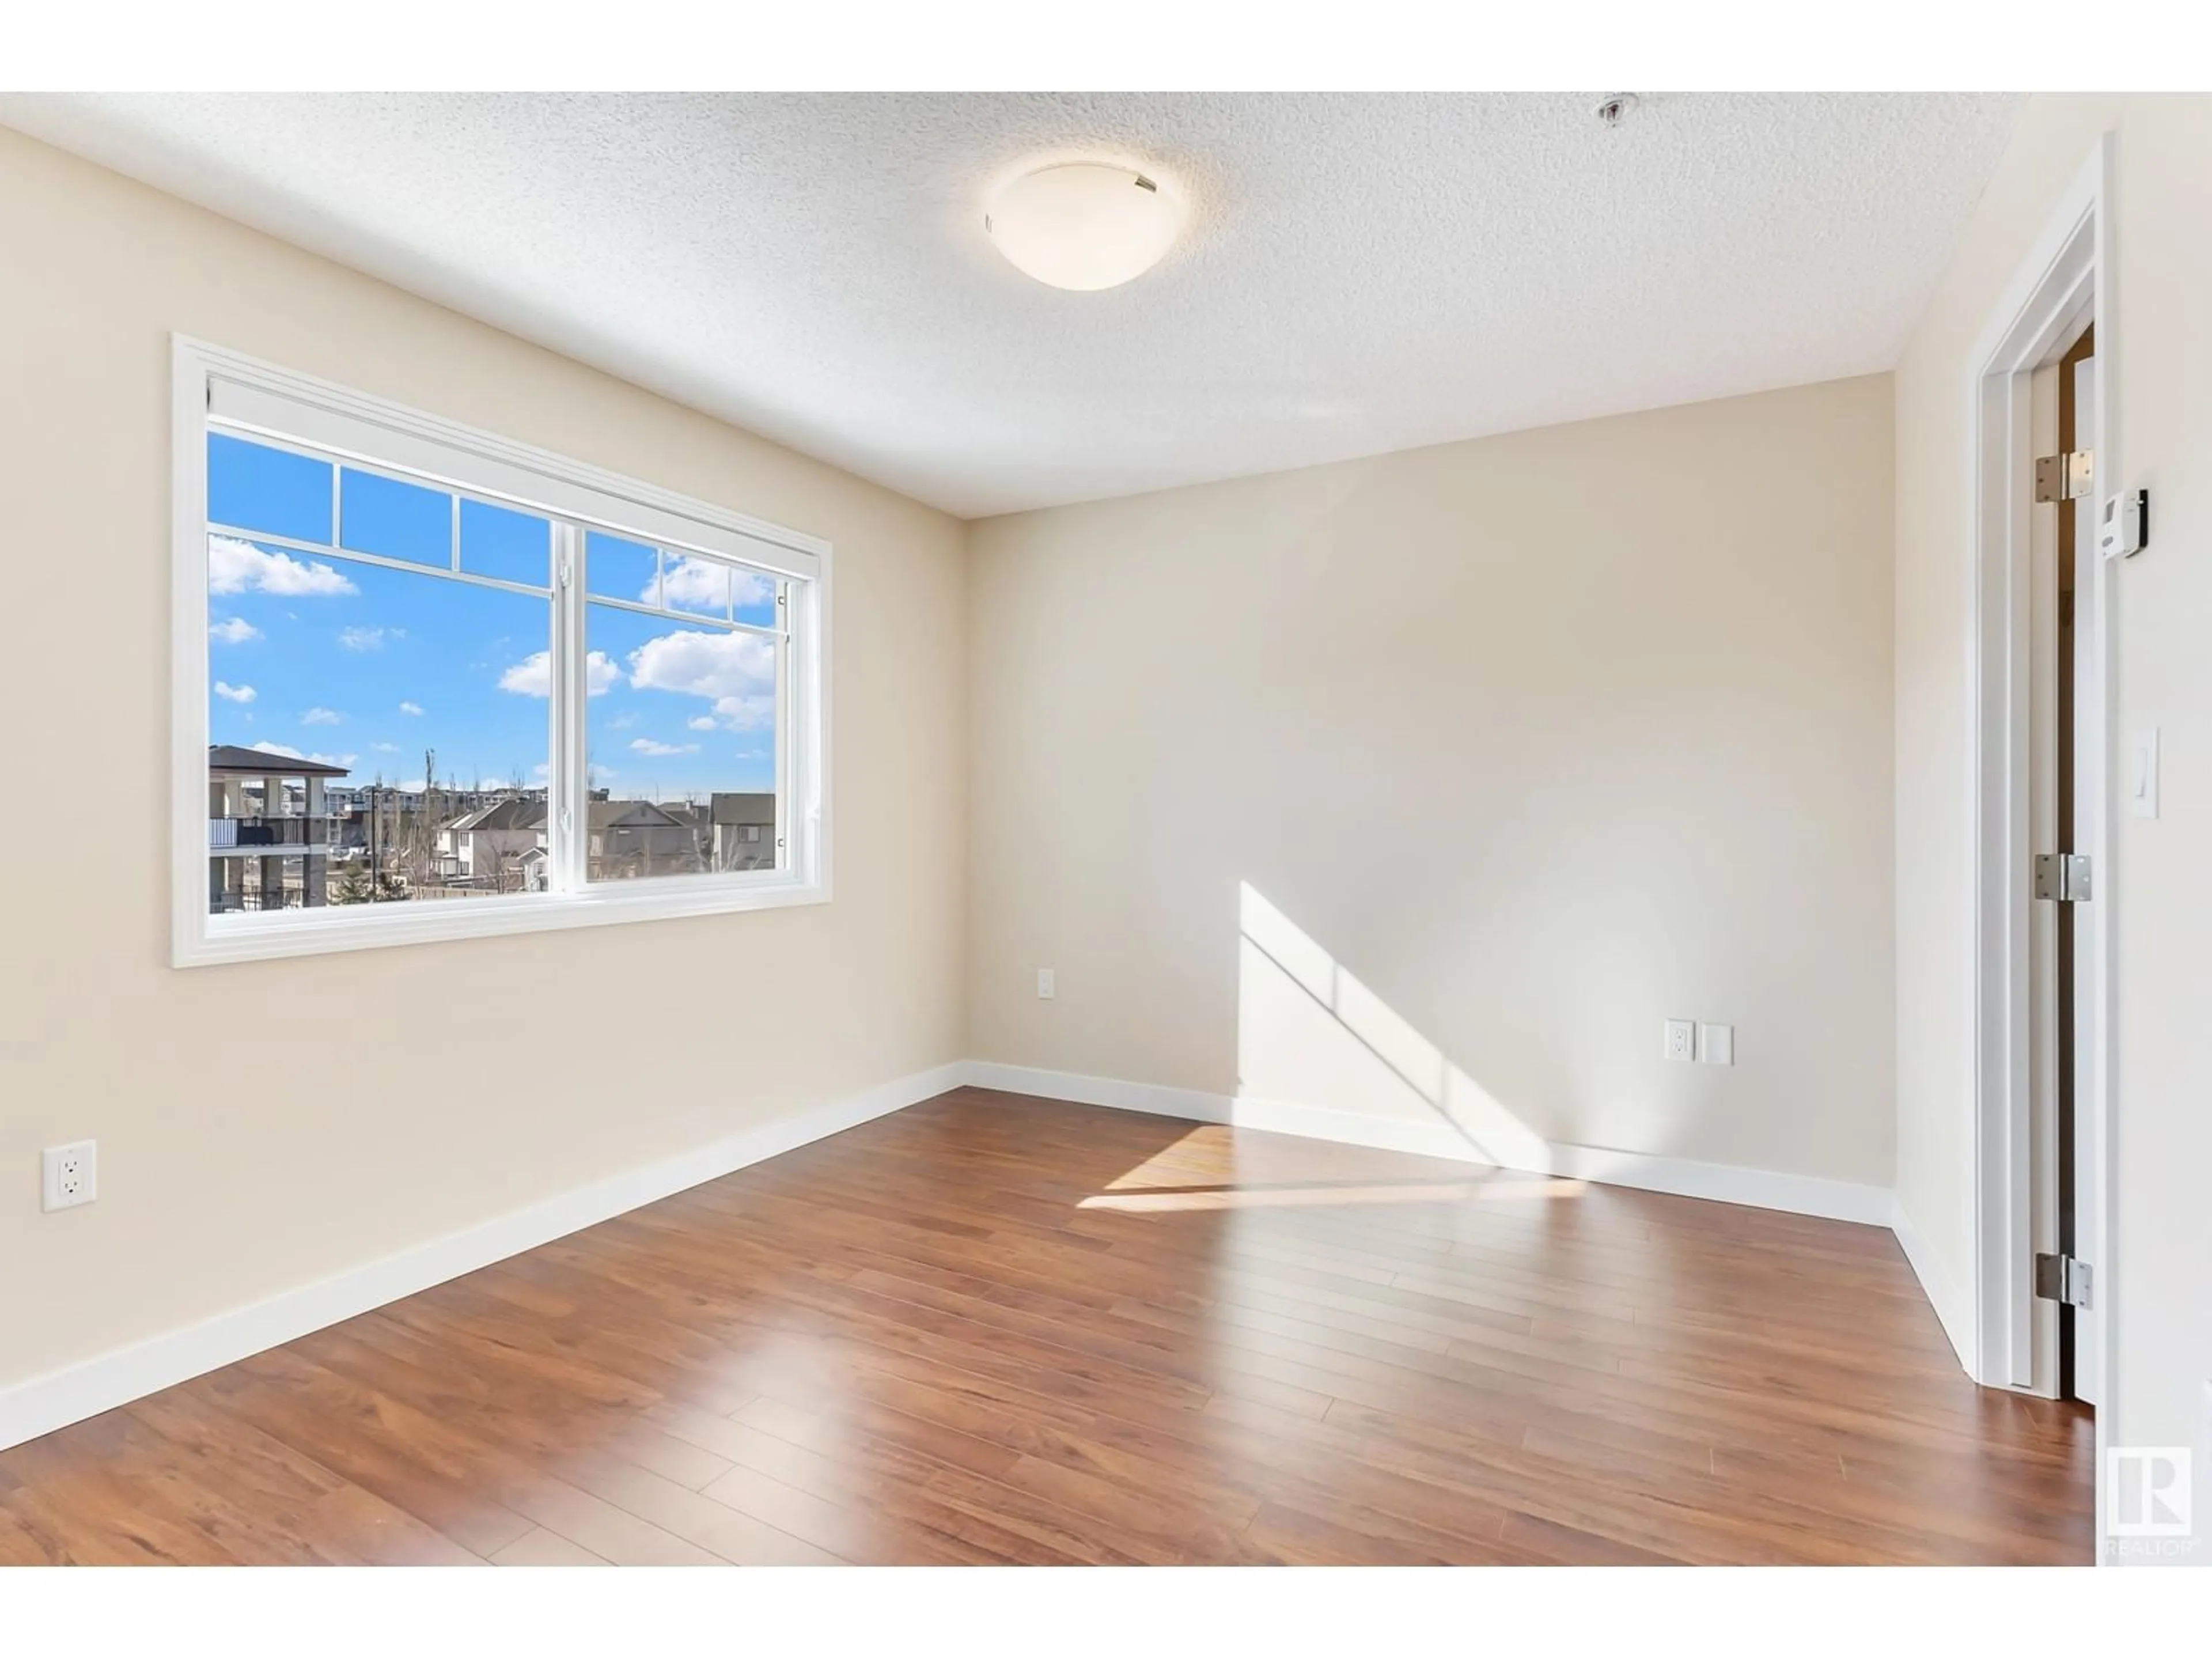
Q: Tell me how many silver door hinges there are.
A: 3